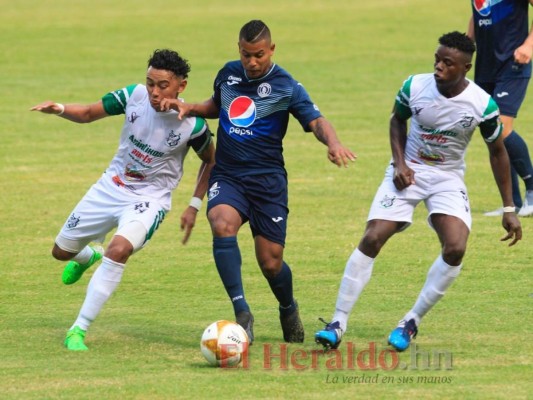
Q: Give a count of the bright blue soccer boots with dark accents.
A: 2